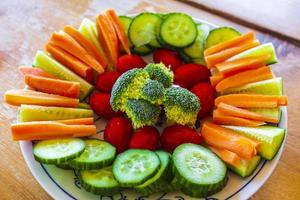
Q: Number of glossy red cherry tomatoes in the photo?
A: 9